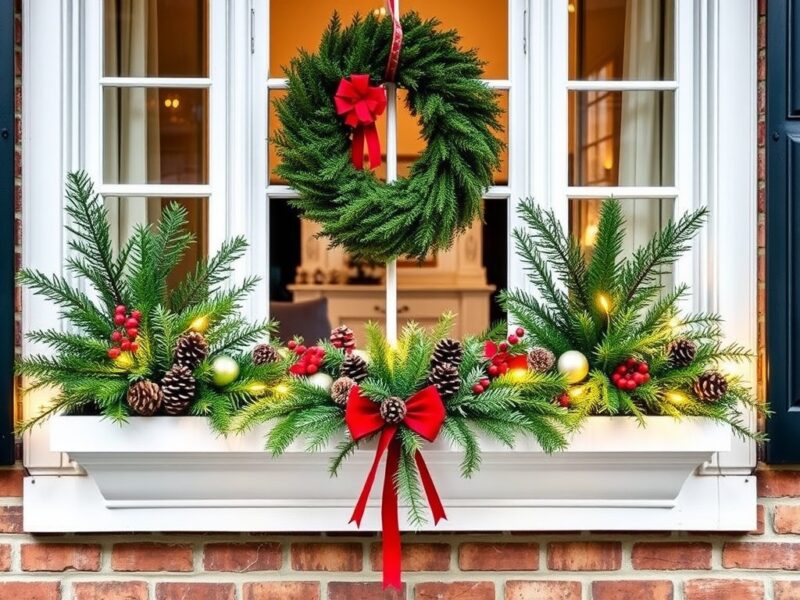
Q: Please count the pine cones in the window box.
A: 13